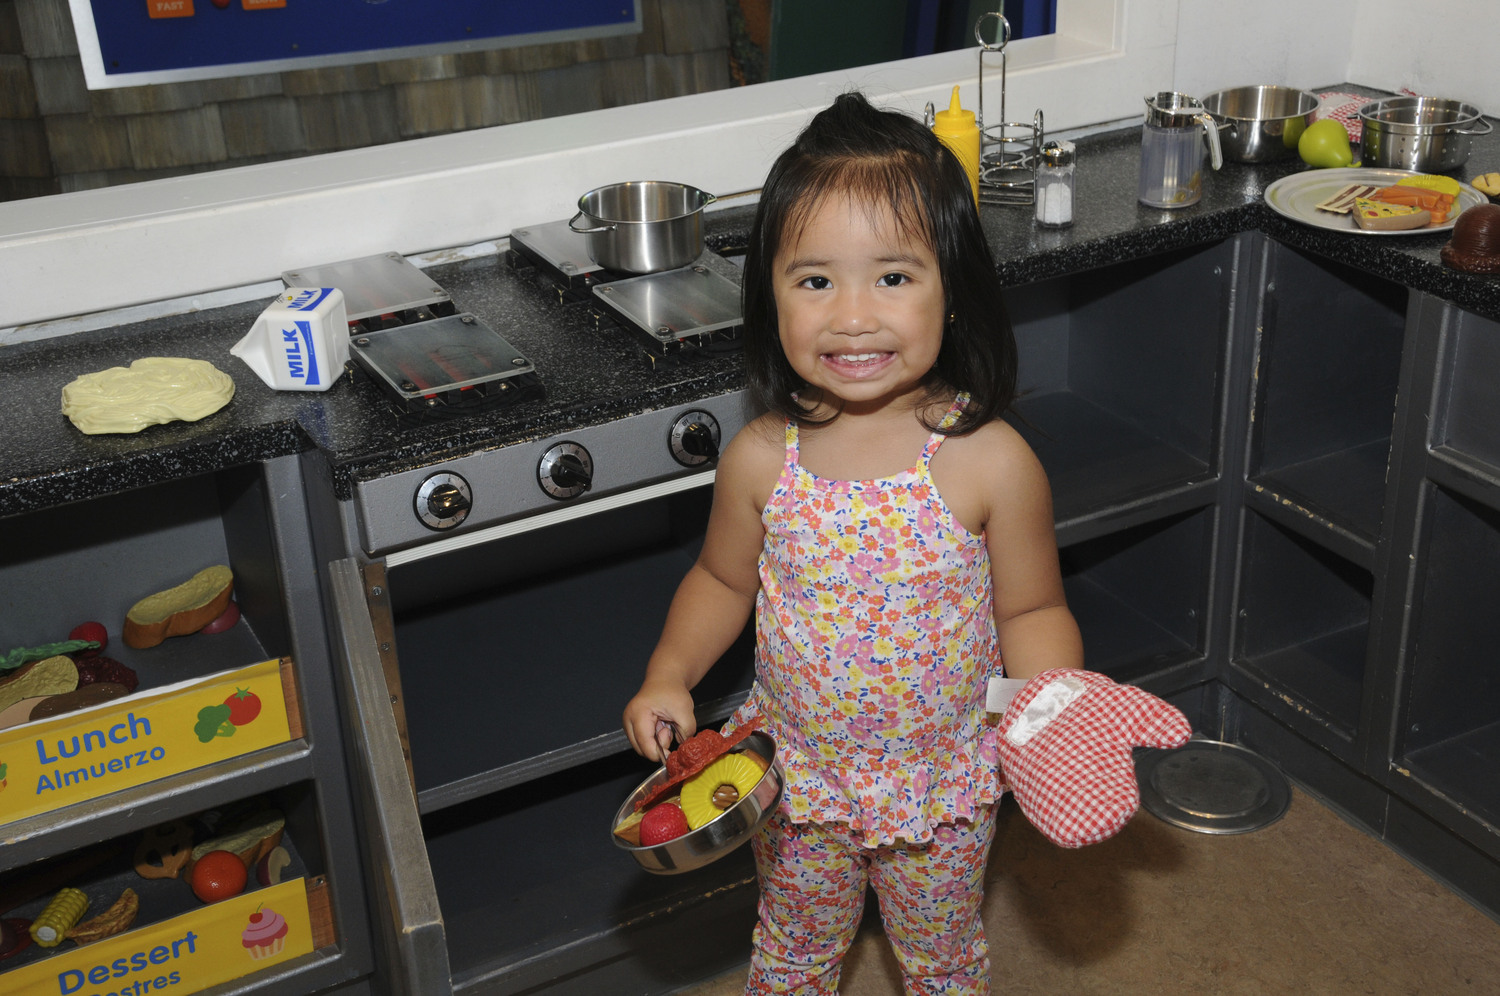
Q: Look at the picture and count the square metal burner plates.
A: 4